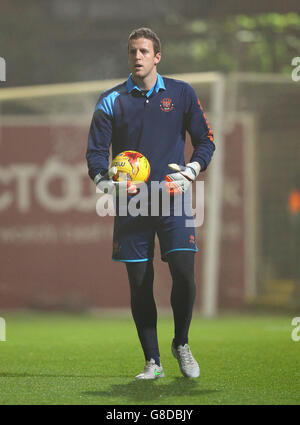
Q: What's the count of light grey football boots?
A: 2